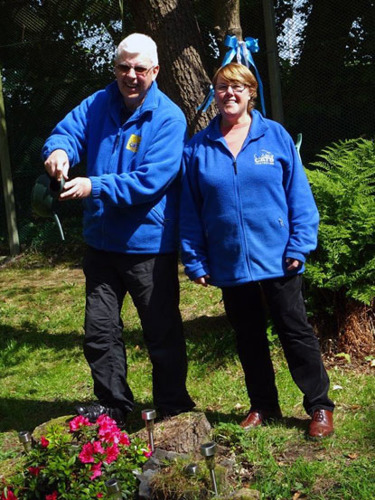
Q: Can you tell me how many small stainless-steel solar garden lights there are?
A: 5